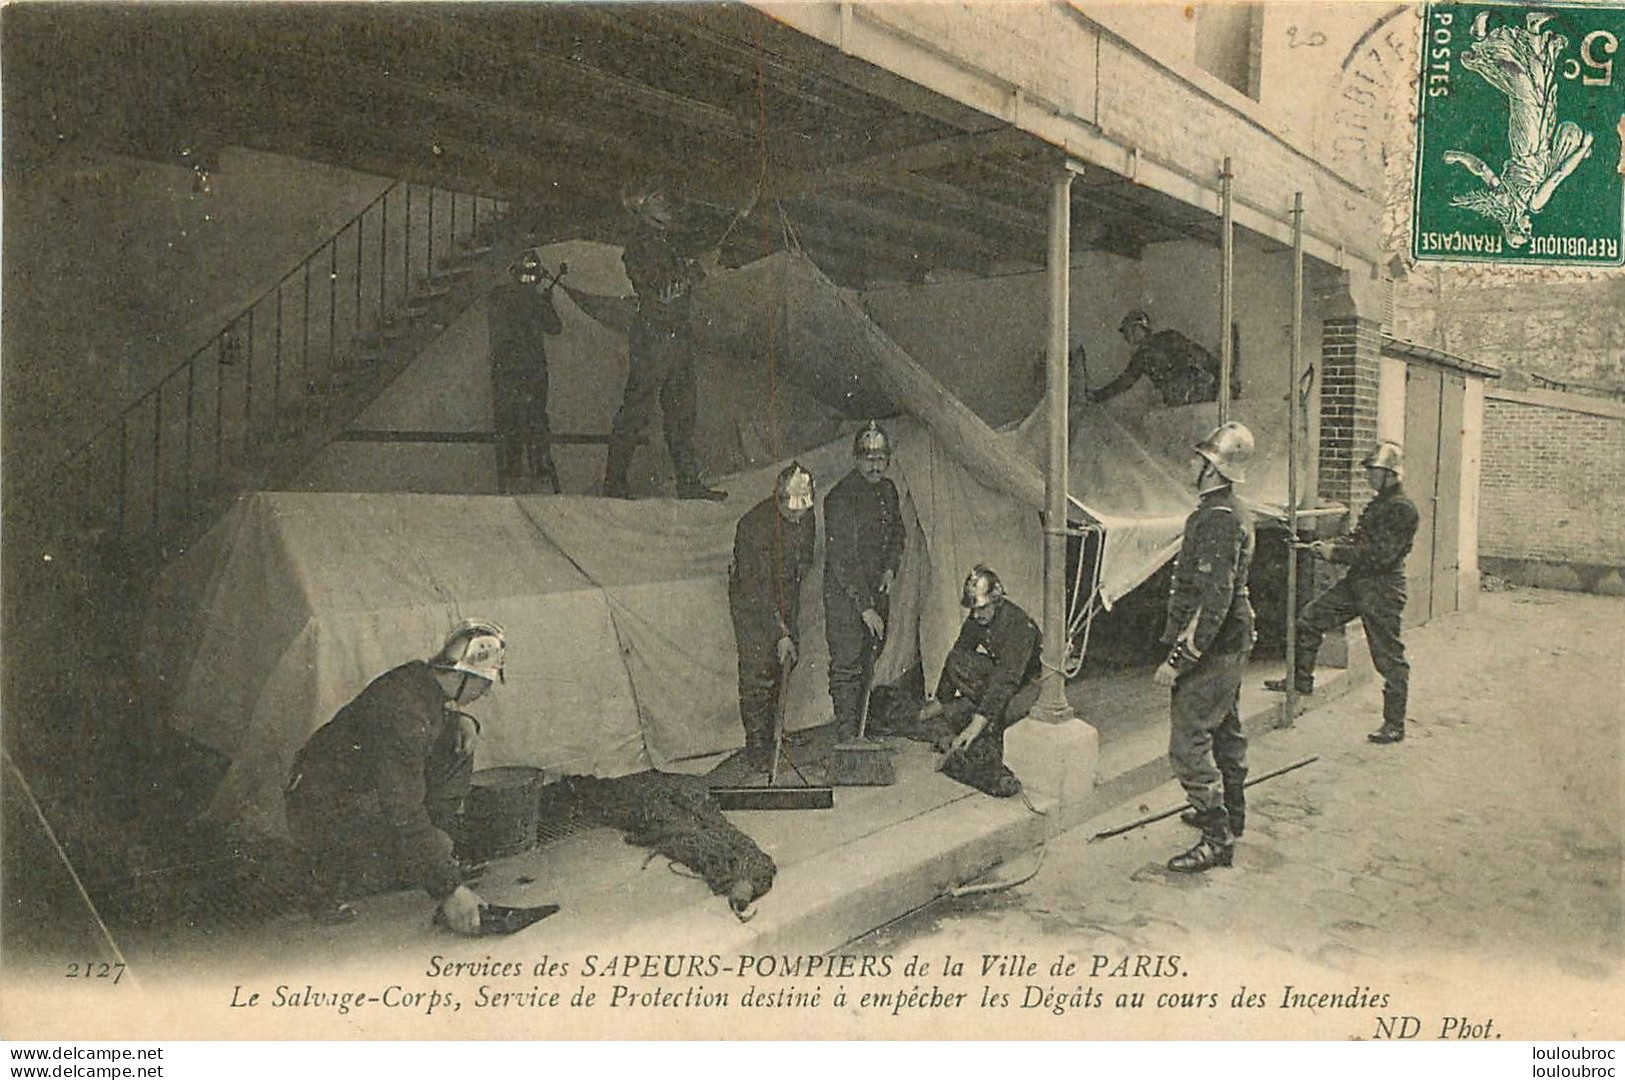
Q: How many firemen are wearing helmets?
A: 9